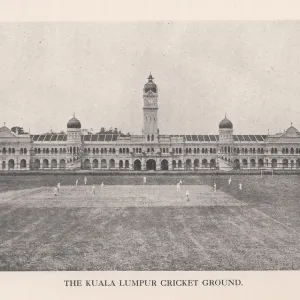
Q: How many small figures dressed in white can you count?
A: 13